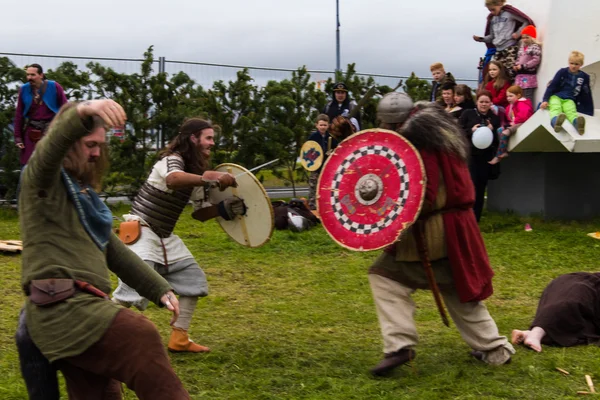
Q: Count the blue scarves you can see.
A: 1